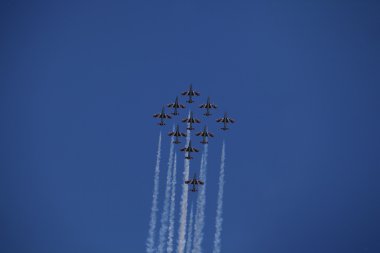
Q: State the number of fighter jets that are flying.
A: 10